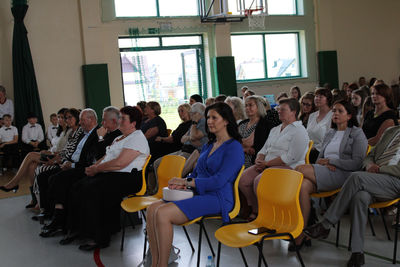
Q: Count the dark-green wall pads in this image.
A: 3